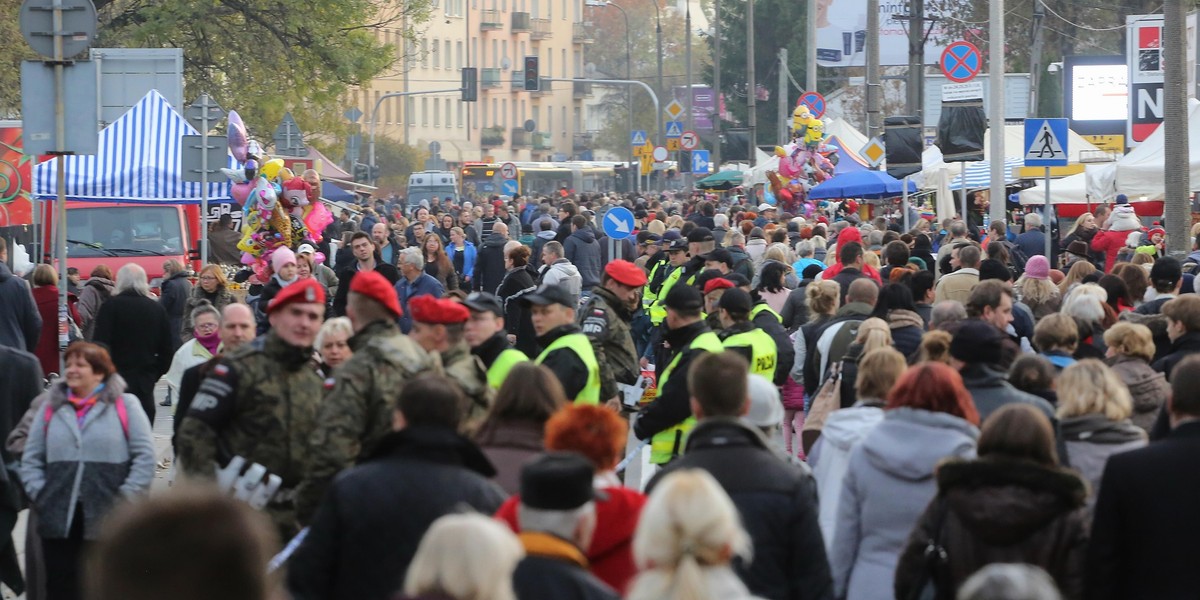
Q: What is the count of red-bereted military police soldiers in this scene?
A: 5